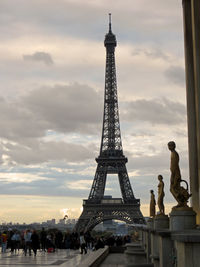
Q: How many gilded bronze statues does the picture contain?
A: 3